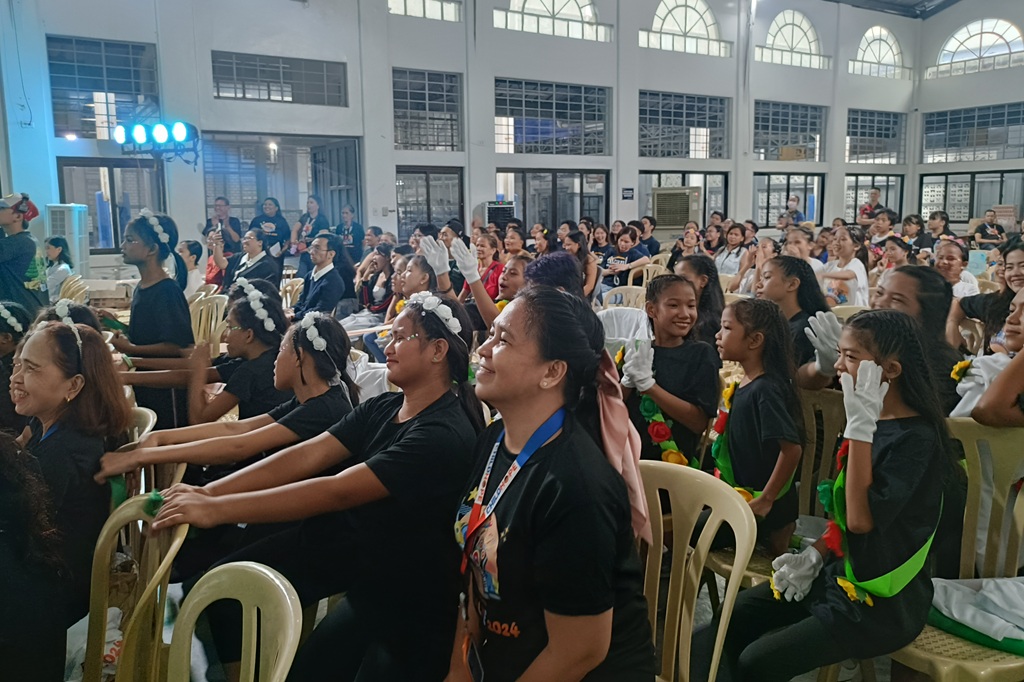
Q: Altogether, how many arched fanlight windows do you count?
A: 5